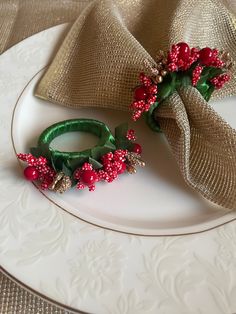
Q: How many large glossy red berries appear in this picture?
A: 7